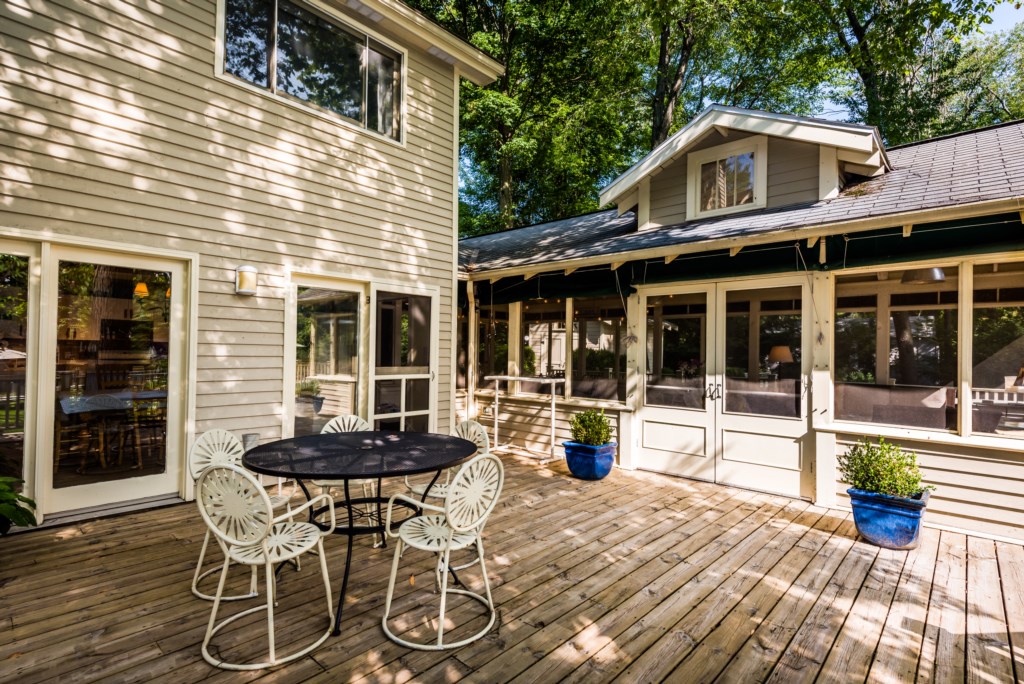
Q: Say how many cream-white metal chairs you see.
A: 5